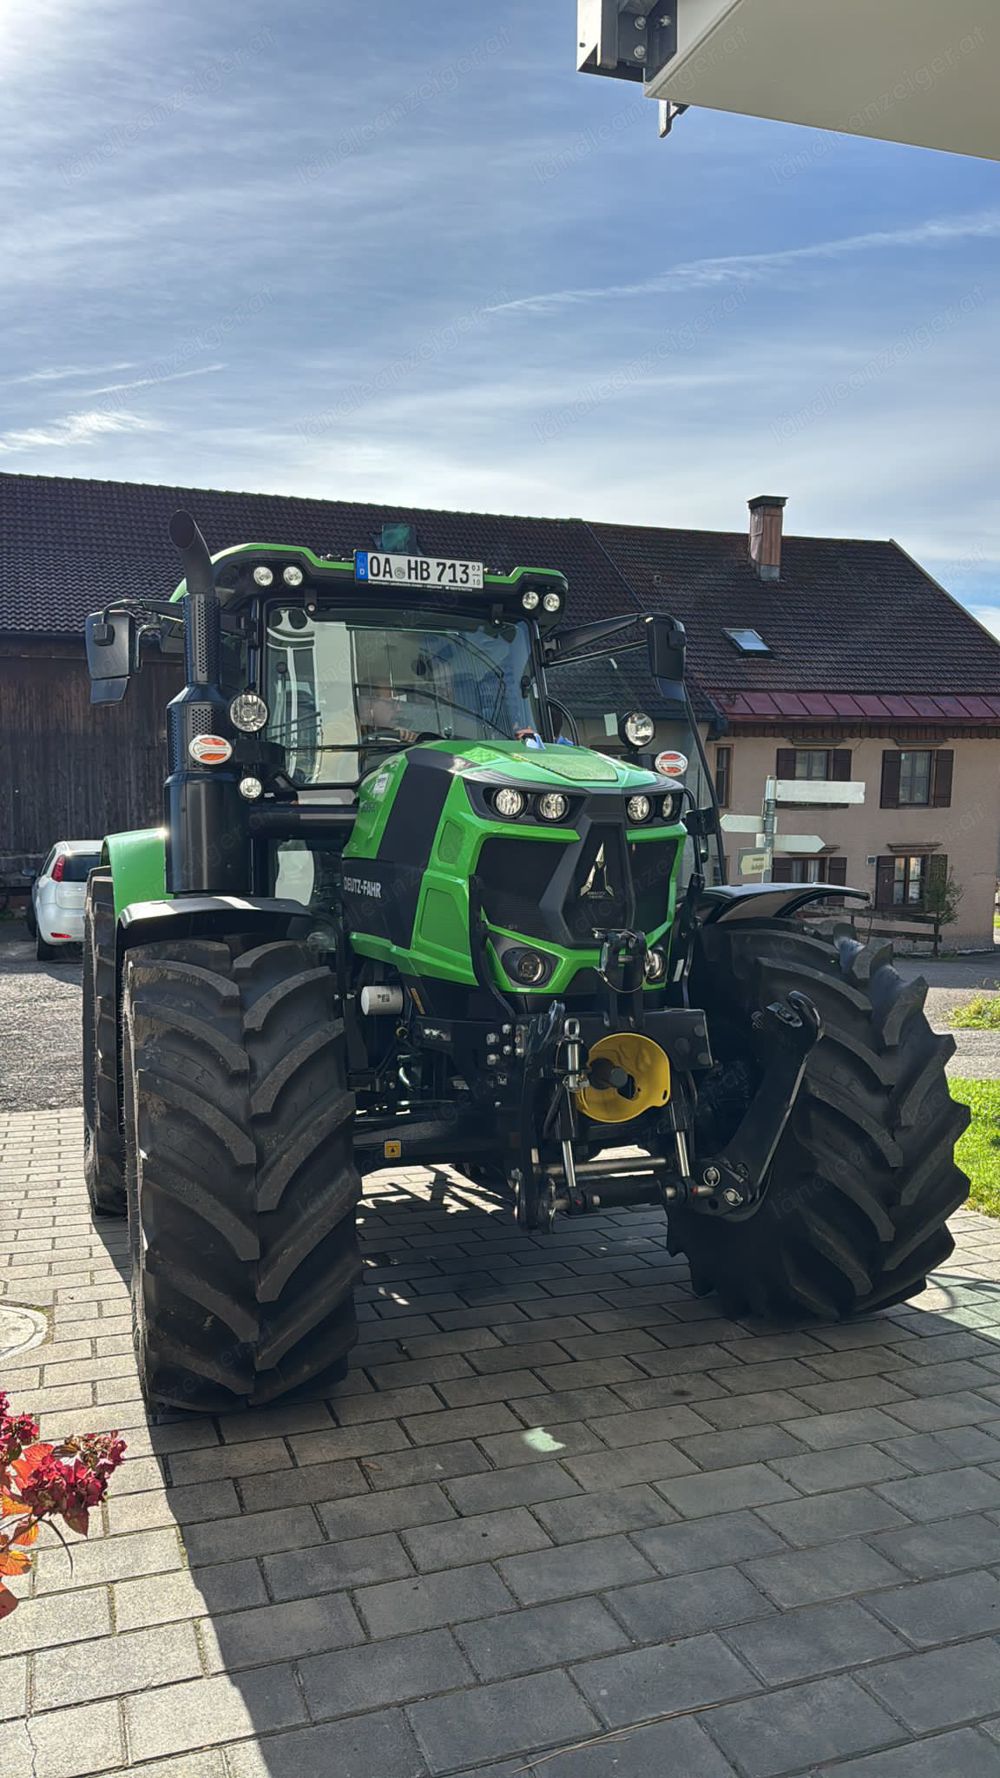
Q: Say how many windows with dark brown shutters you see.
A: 4